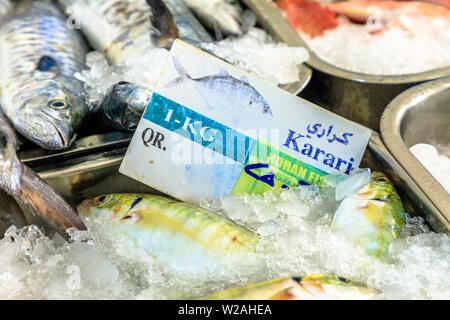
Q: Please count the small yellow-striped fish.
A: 3